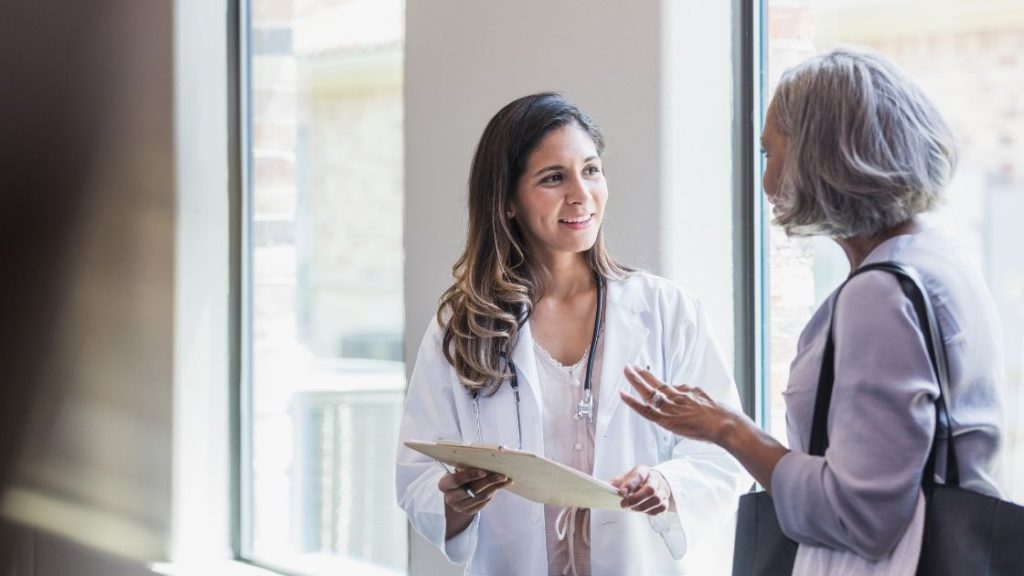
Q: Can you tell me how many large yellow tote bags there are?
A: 0